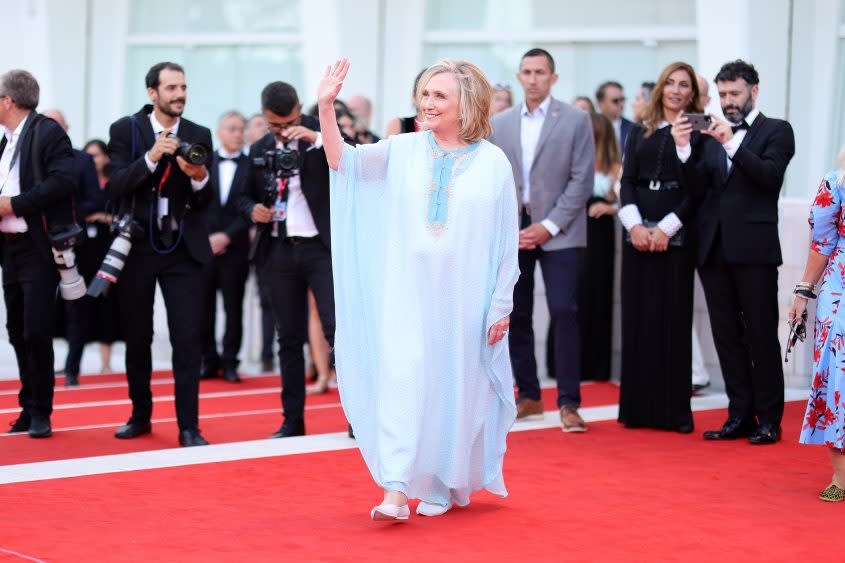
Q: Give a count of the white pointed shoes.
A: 2